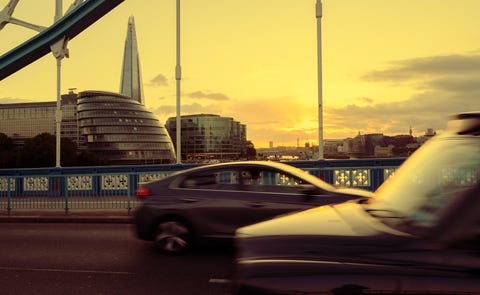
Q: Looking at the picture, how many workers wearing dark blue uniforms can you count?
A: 0